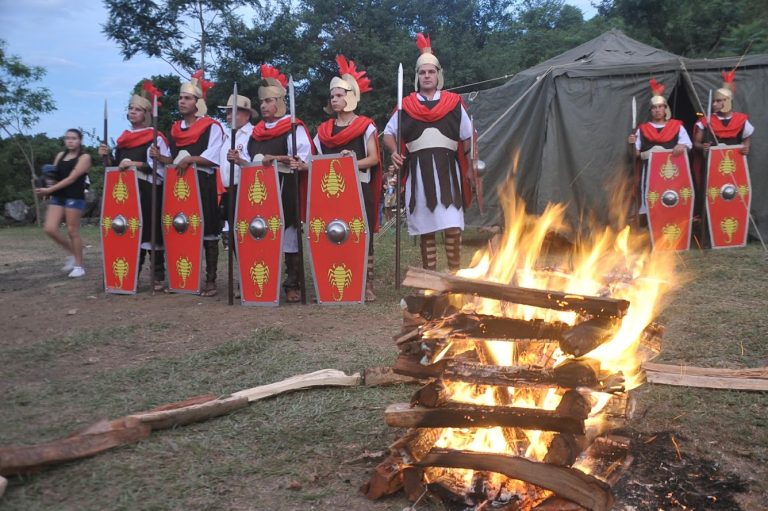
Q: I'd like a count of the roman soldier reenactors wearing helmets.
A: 7